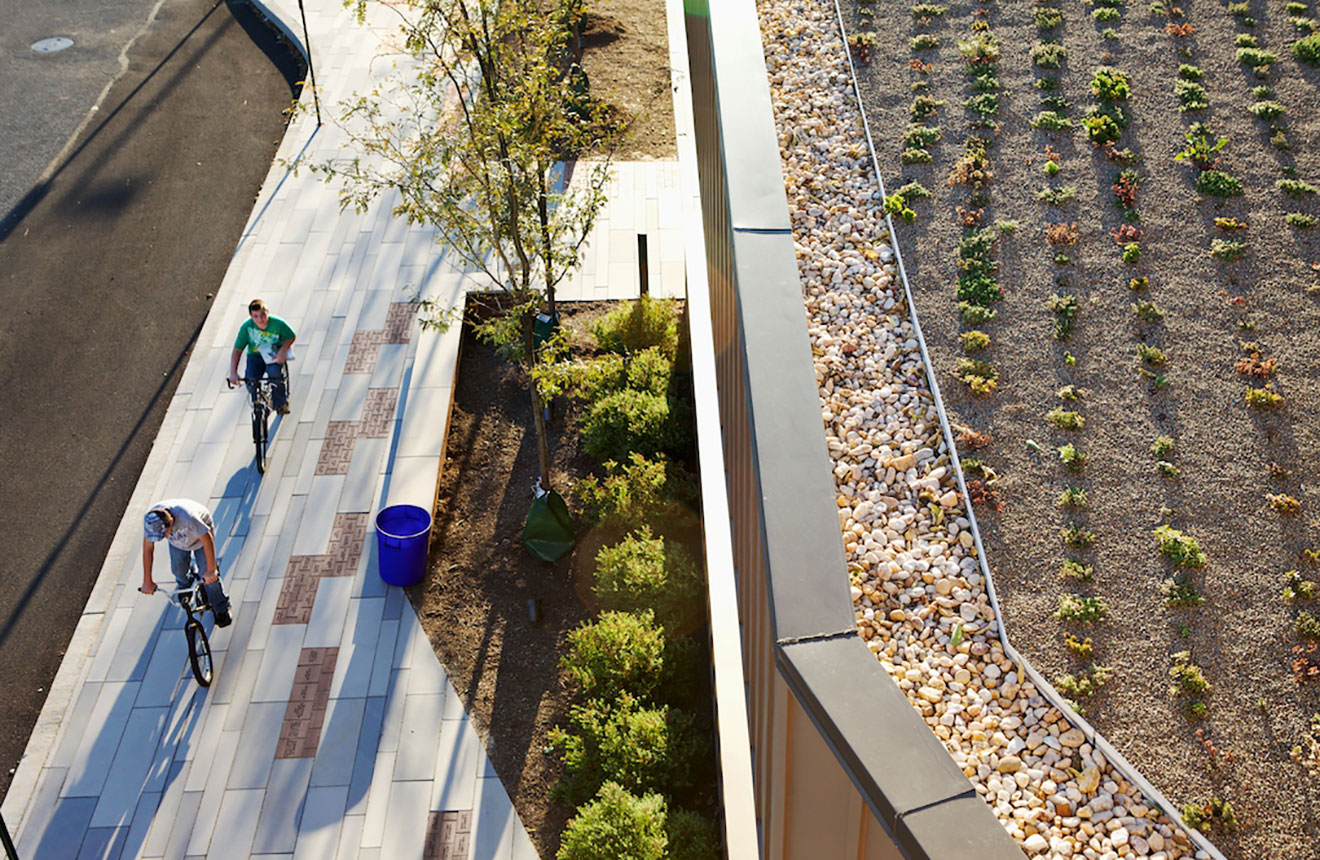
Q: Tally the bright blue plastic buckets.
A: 1